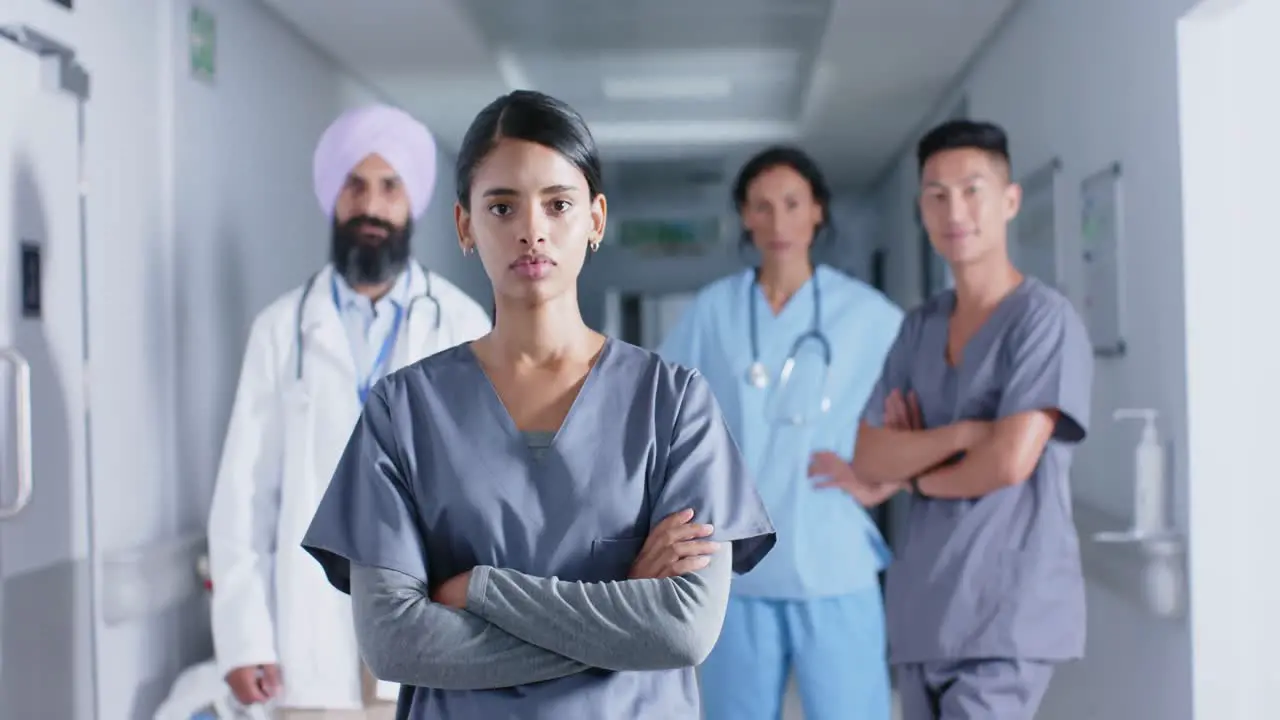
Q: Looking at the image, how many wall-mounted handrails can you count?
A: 2